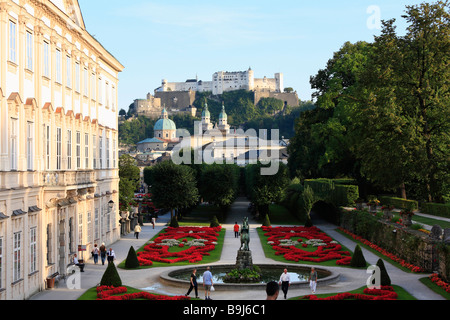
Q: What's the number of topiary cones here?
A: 8